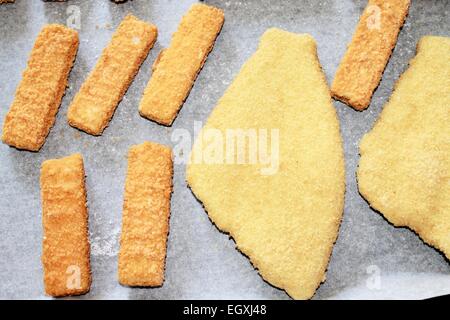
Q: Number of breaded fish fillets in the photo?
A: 2